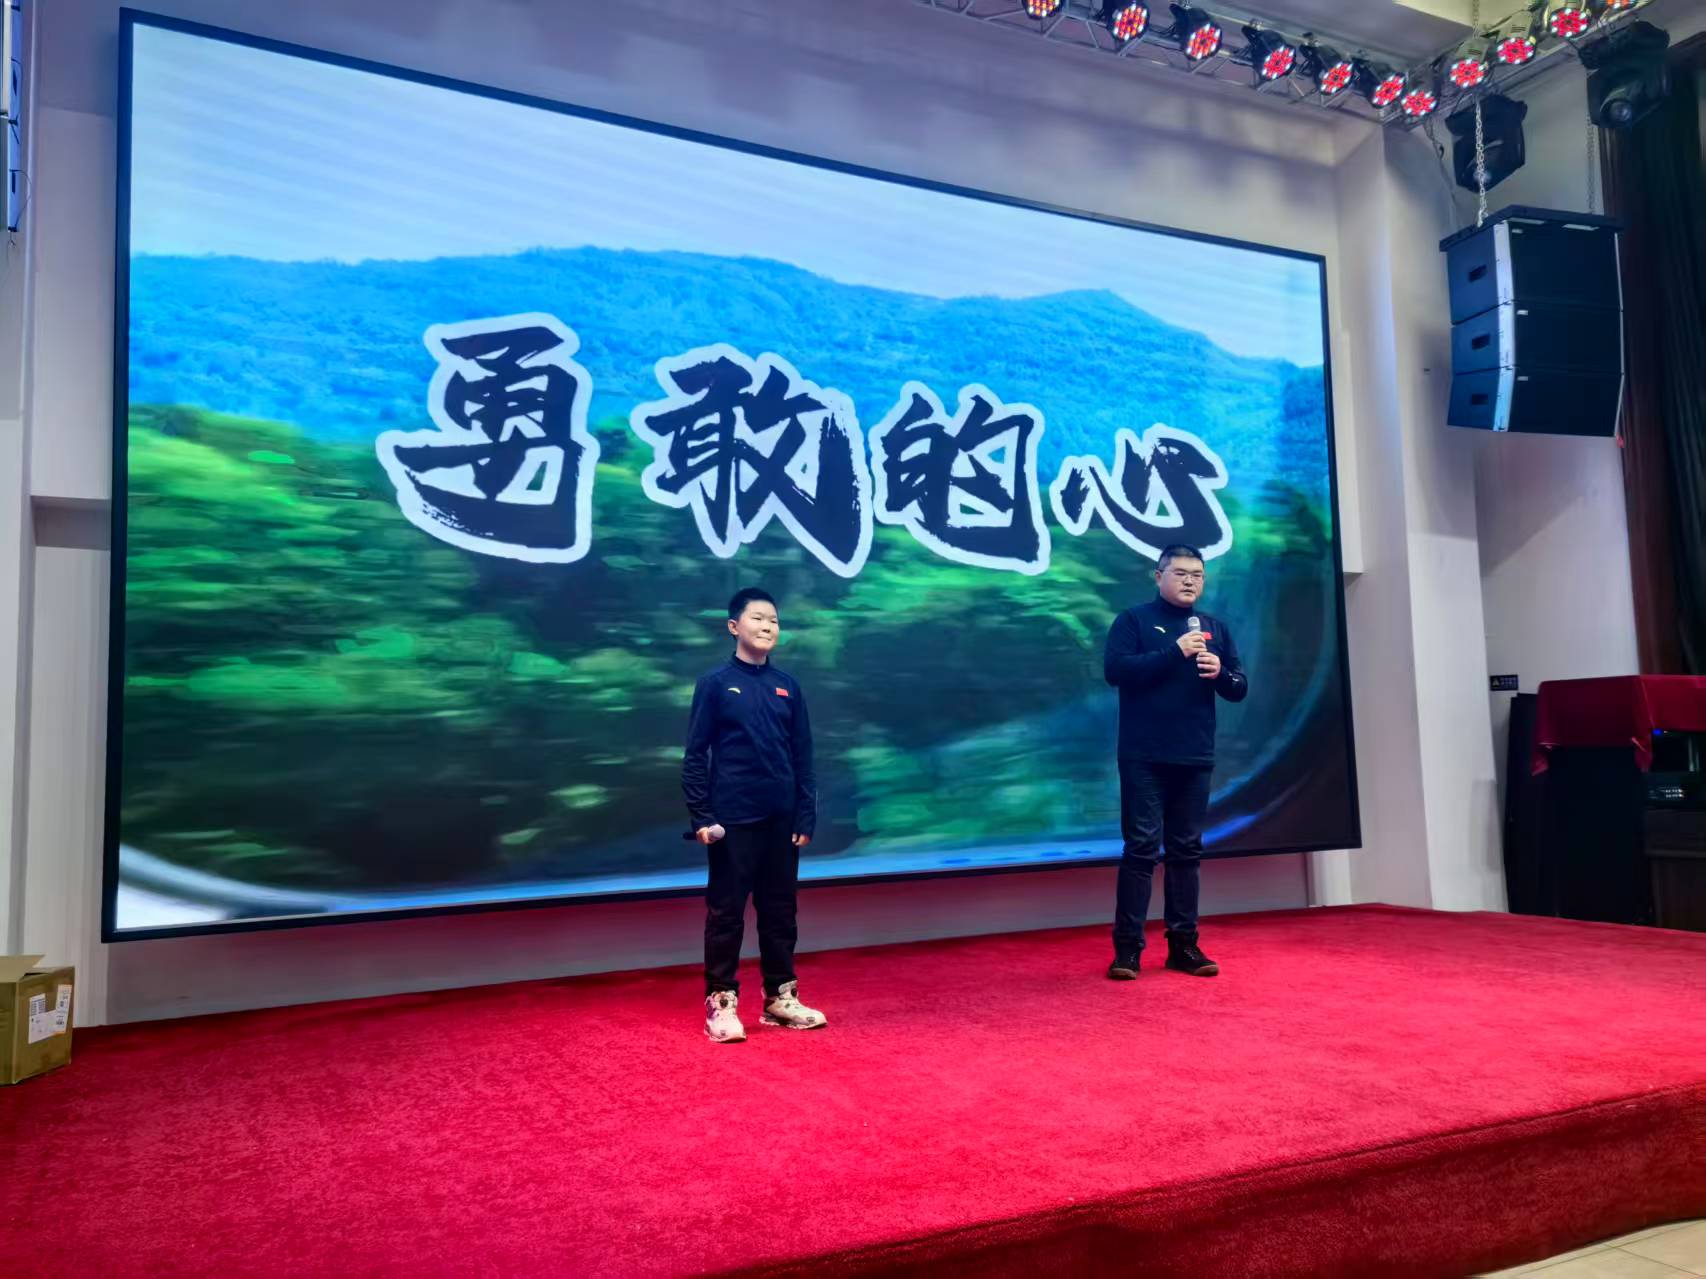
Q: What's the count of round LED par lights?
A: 11